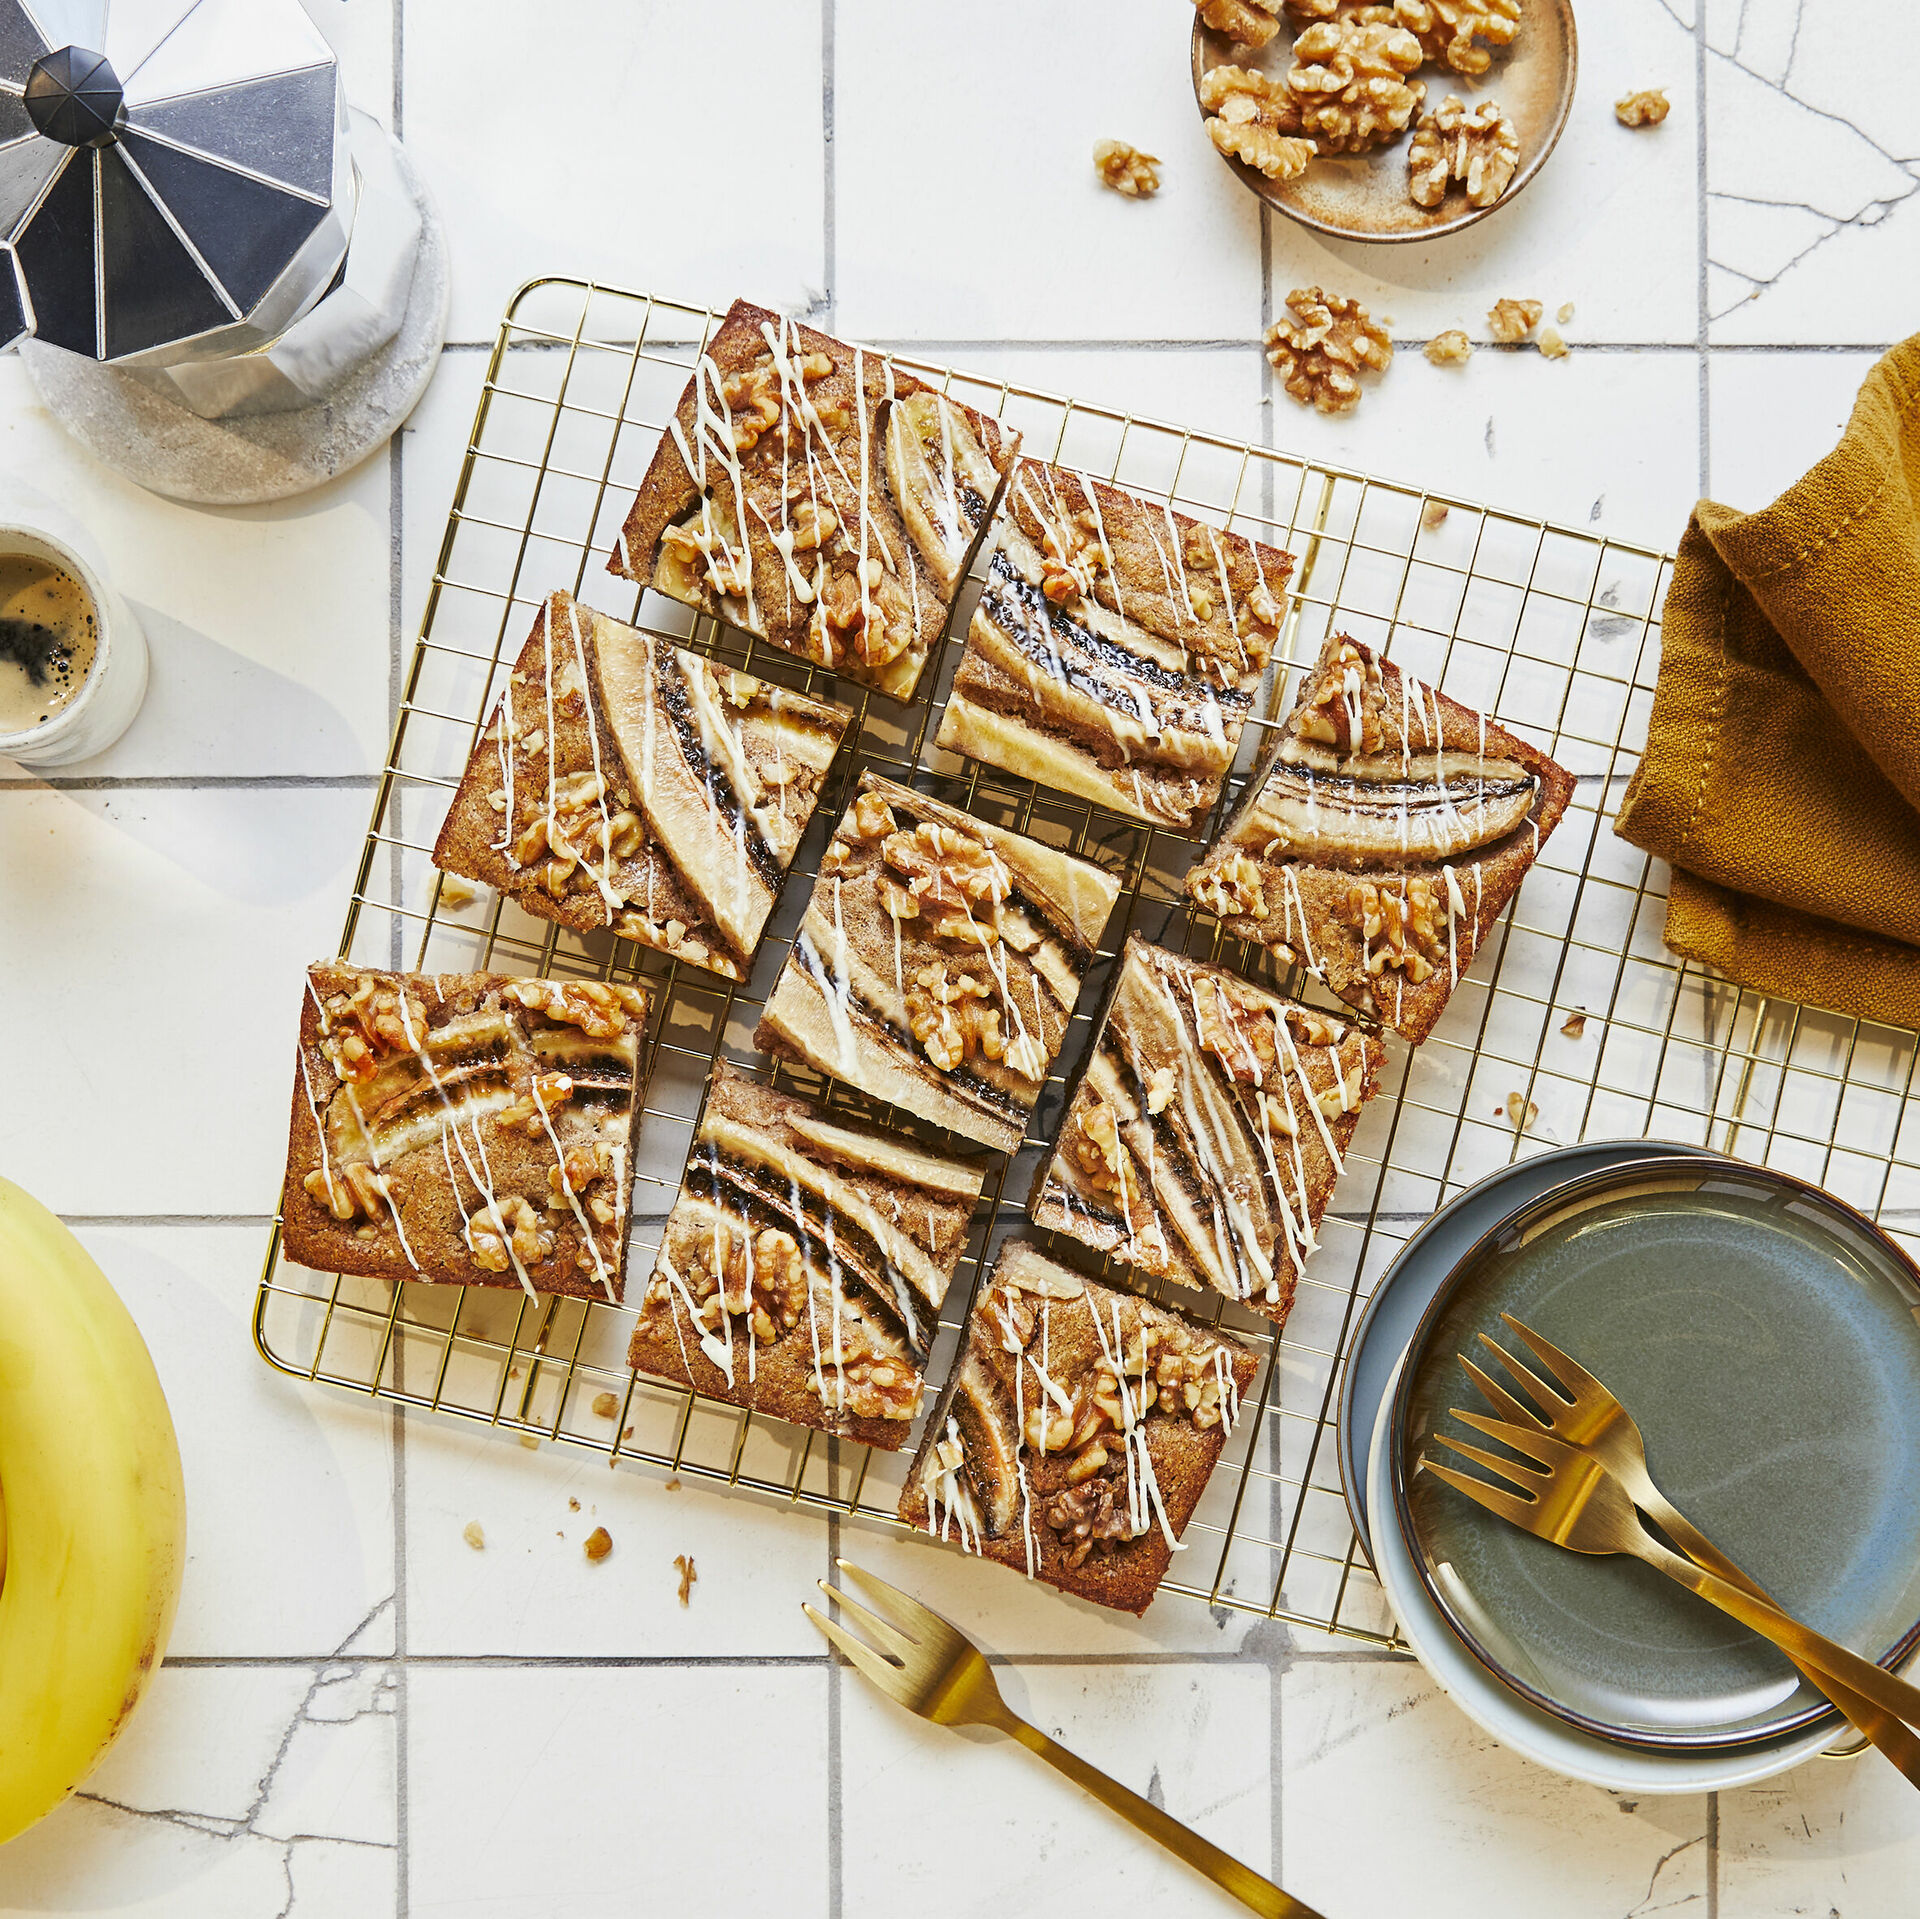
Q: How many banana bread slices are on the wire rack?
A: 9